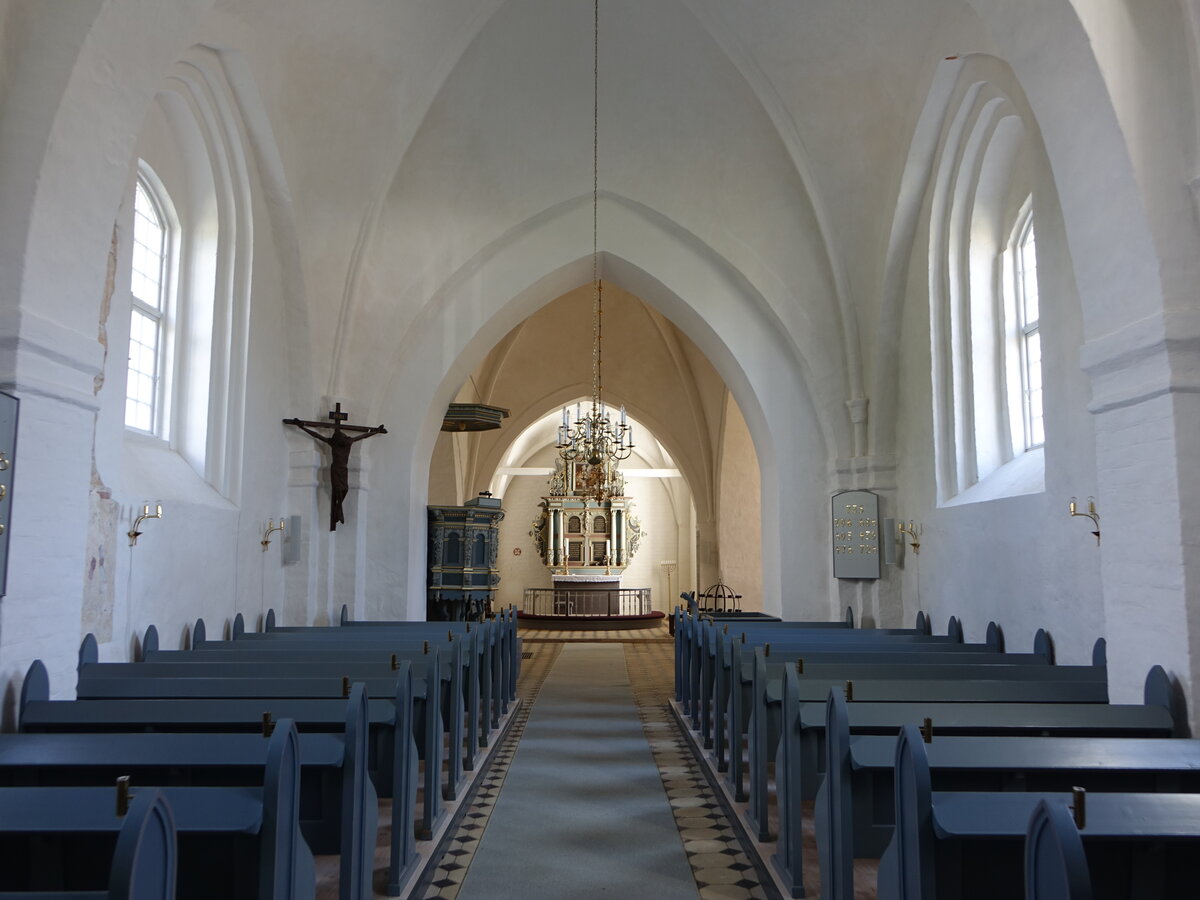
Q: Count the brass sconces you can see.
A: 4